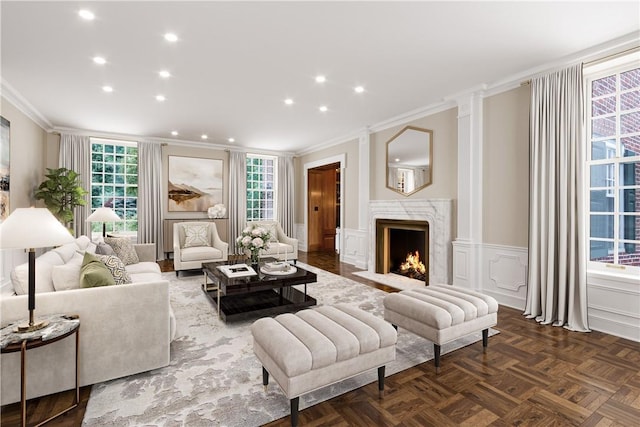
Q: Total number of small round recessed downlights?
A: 13